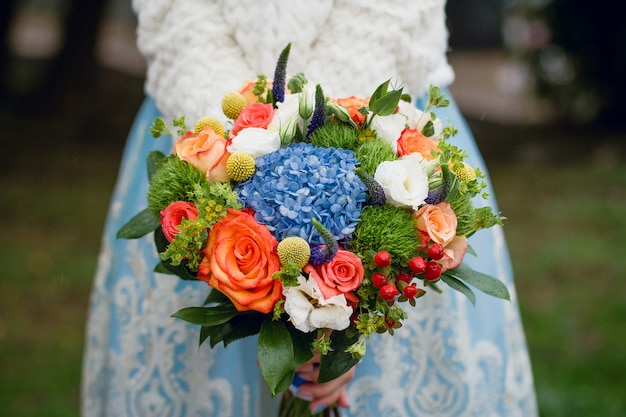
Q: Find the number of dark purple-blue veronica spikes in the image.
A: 5